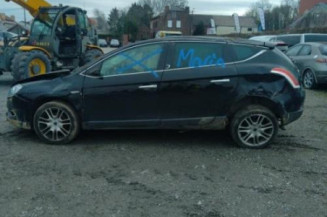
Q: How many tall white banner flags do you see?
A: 3